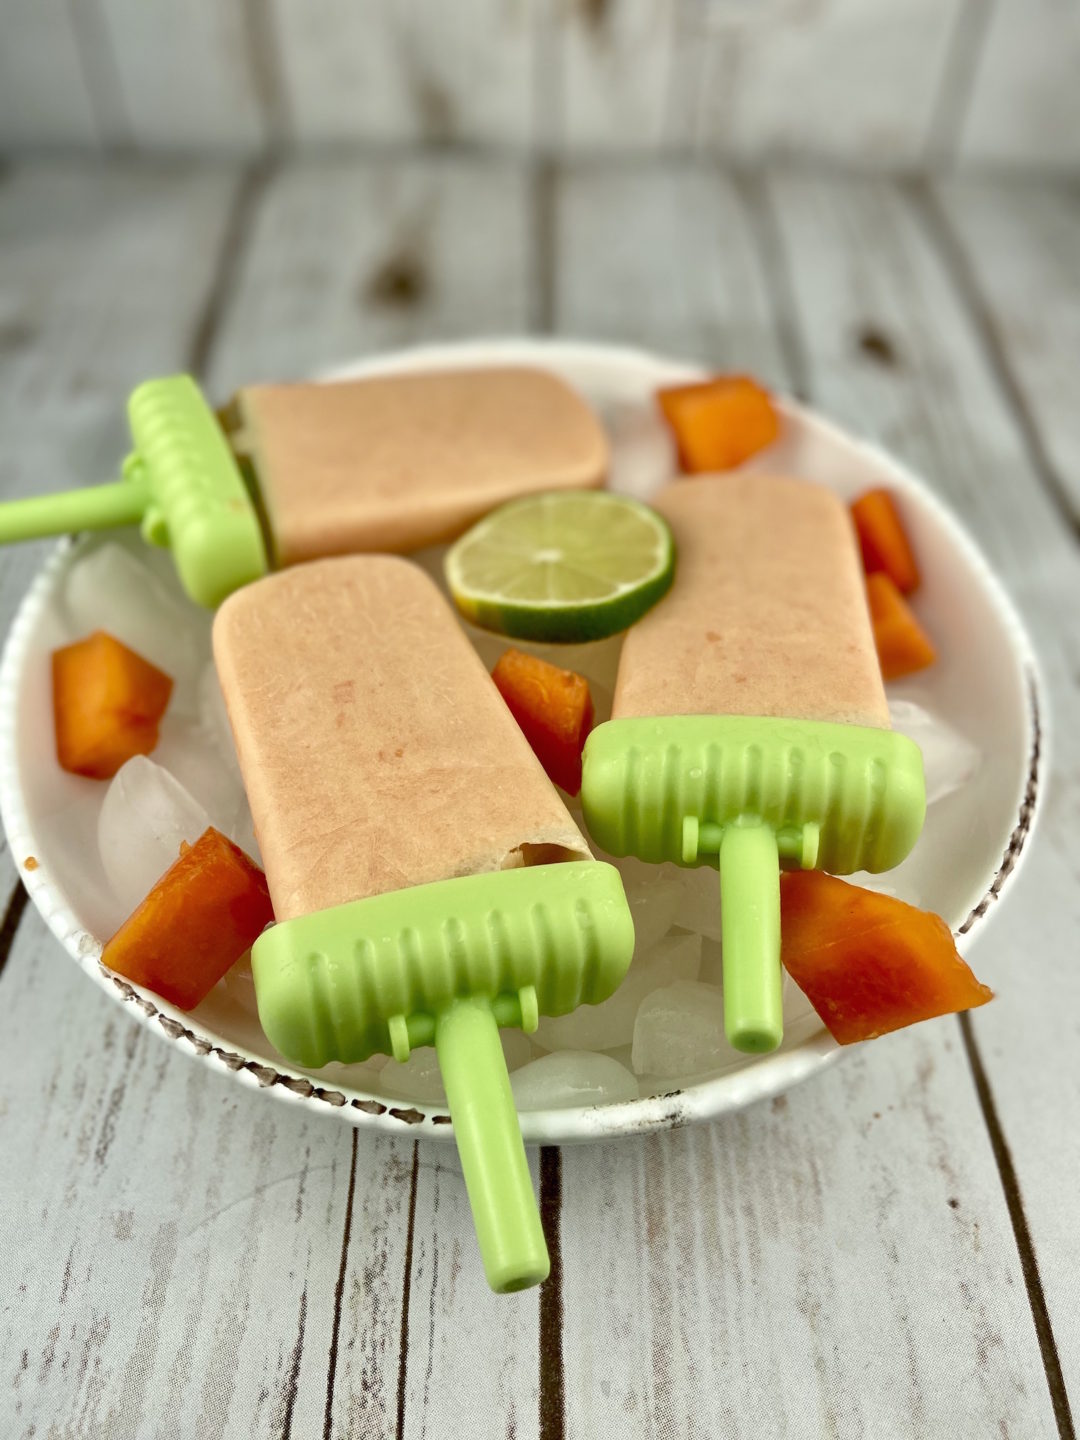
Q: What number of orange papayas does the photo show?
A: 7